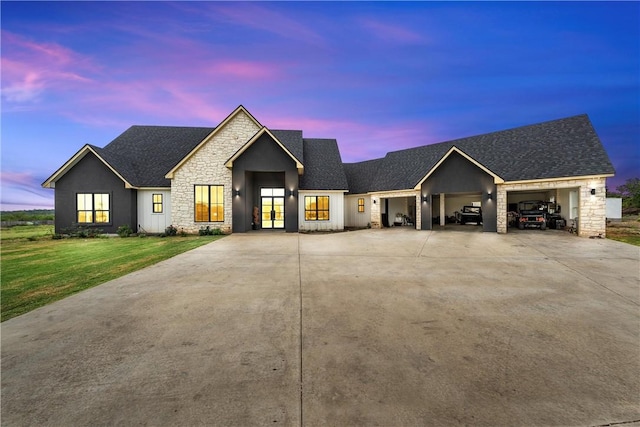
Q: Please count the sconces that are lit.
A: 6